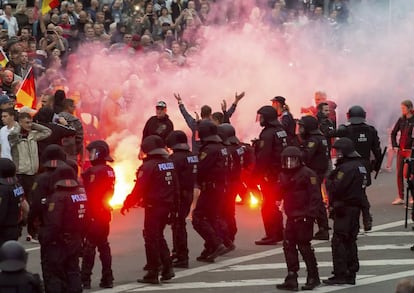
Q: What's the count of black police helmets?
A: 14